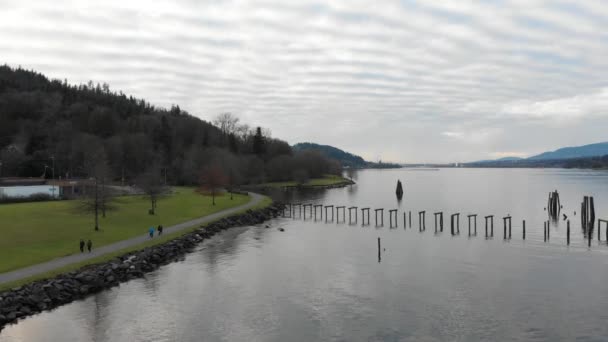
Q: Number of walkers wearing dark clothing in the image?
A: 3